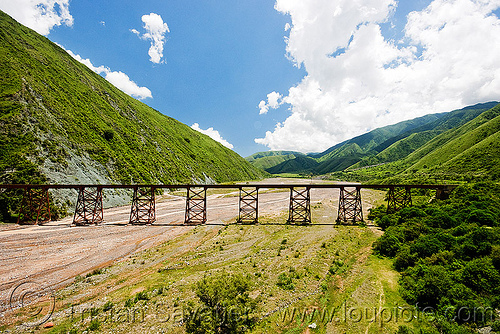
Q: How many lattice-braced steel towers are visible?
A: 8